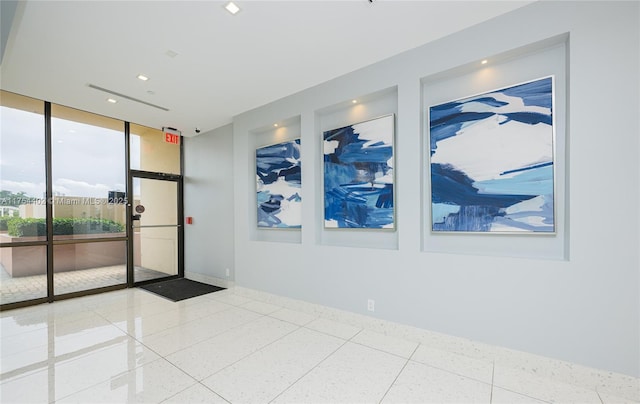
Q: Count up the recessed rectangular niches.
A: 3